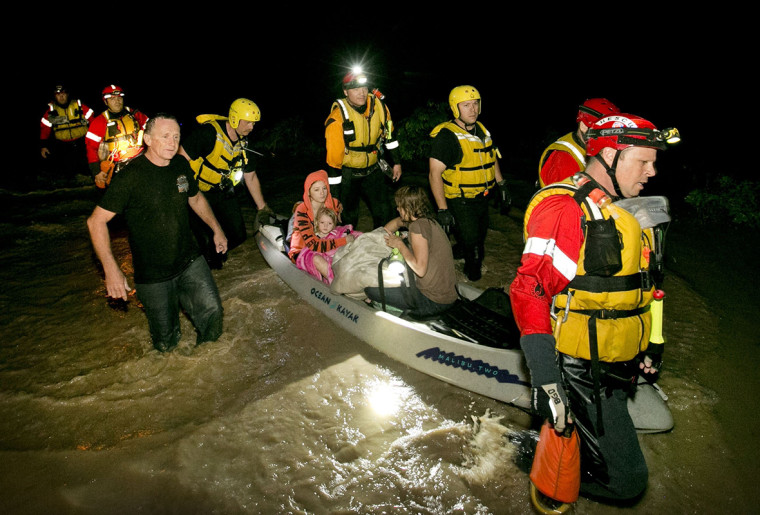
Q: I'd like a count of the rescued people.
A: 3